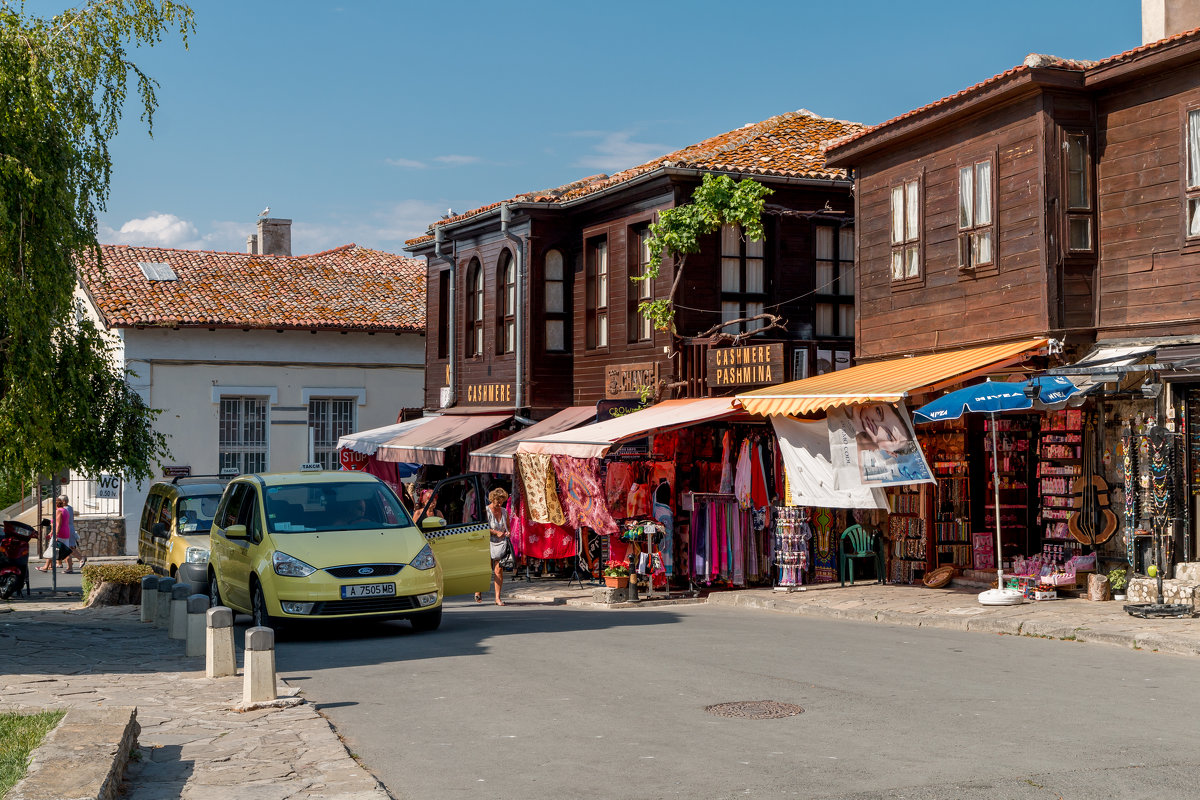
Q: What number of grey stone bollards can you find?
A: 6